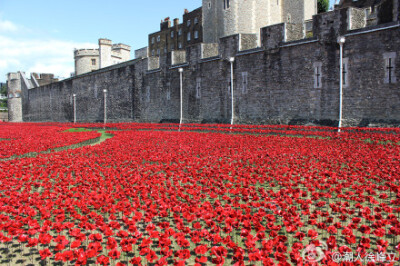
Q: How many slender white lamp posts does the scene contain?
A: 5